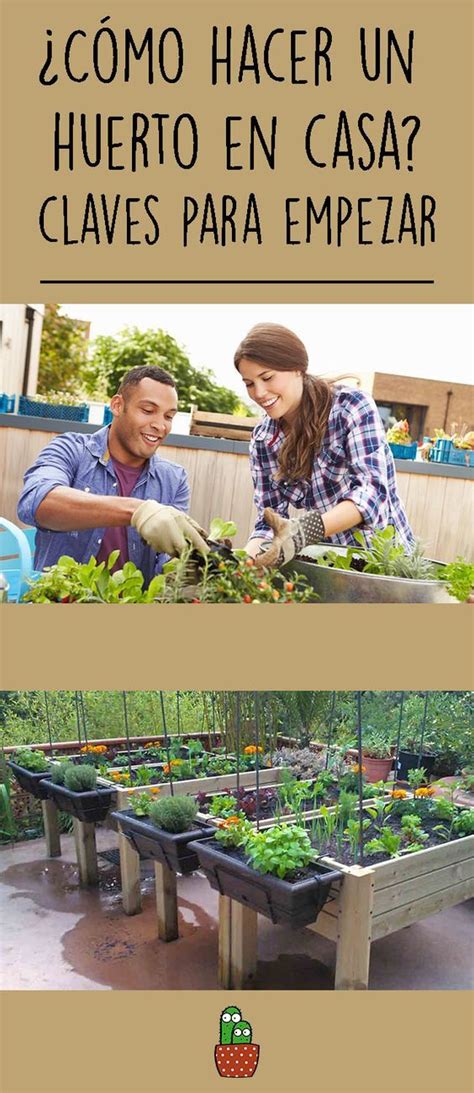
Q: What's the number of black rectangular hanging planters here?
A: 4